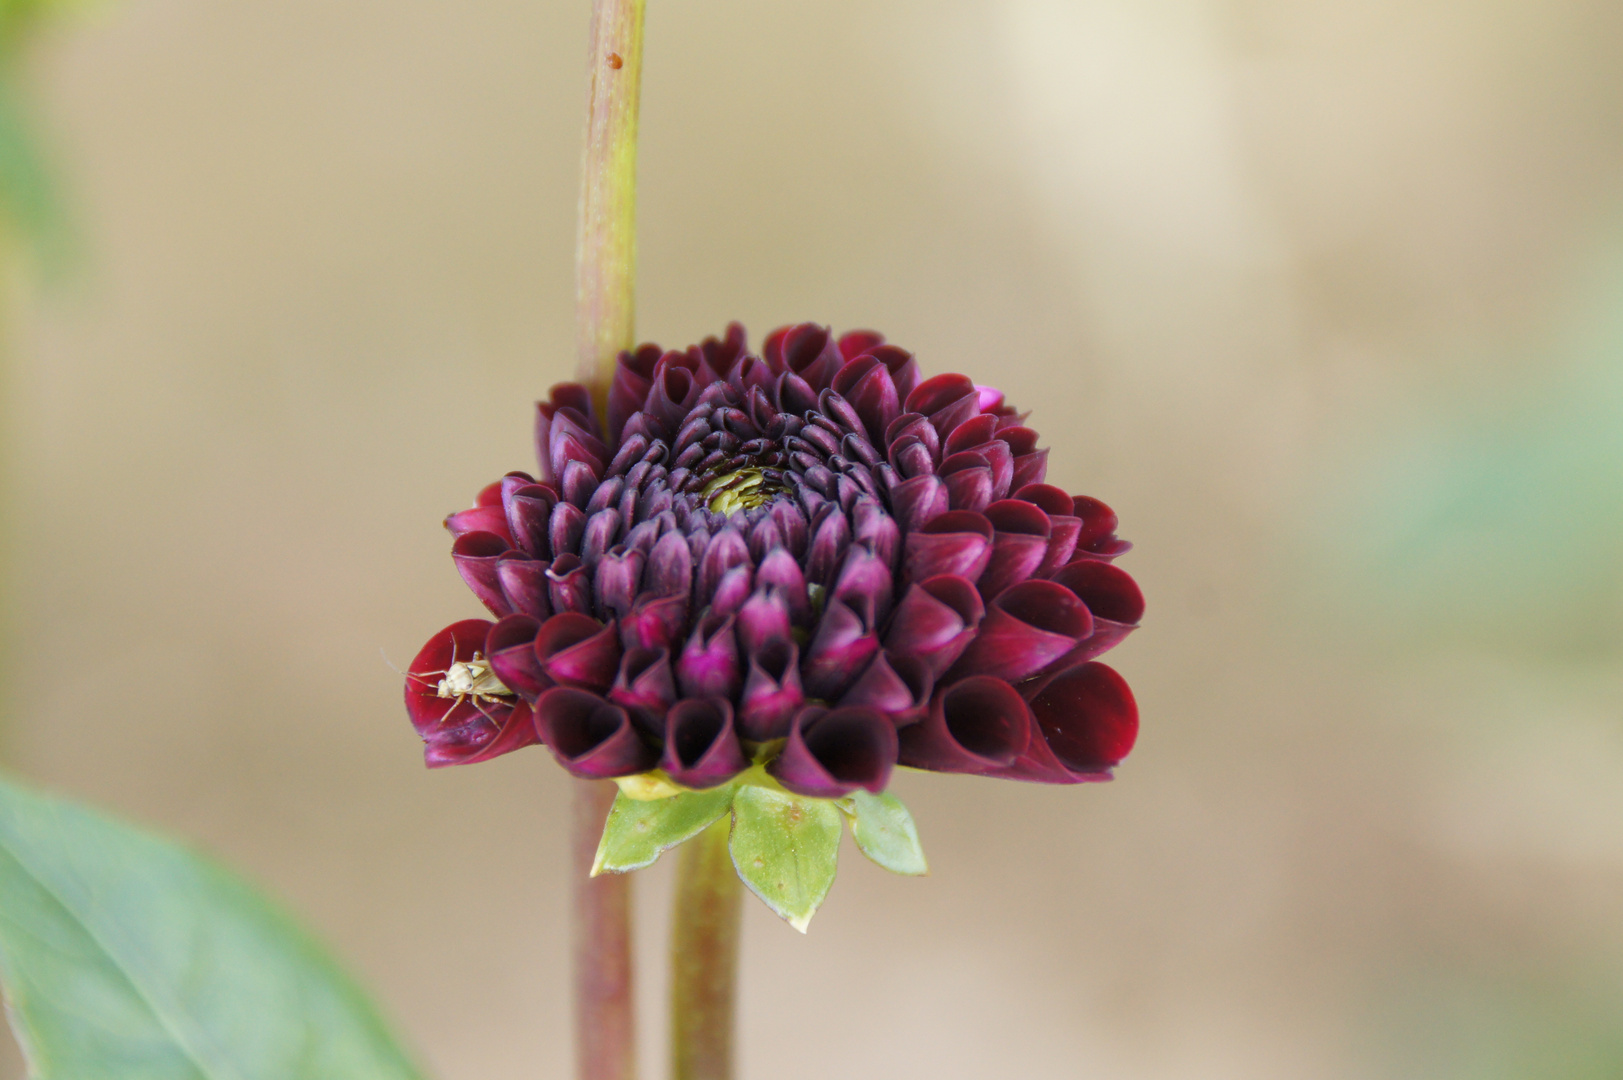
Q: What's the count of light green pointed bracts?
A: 3